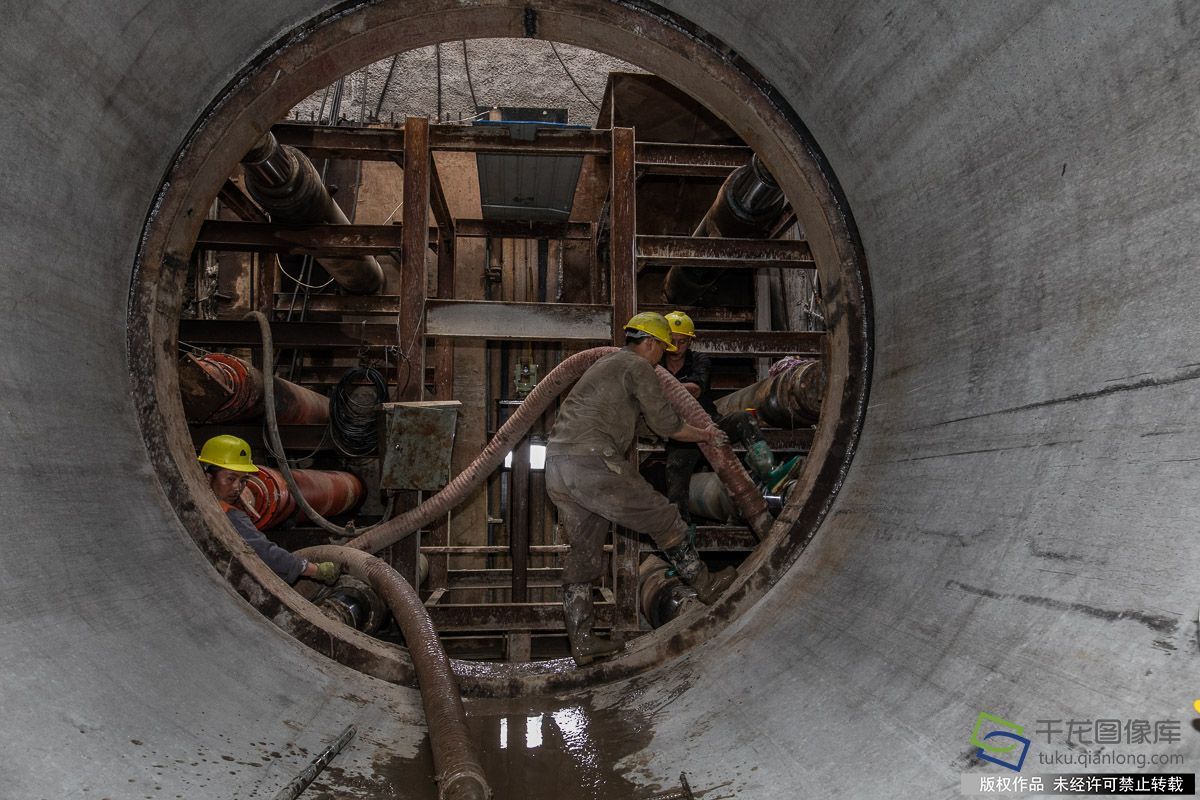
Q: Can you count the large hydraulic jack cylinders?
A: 8